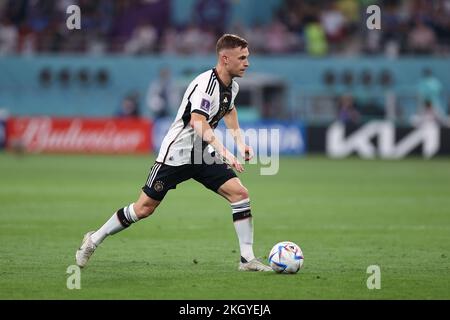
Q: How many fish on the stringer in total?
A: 0